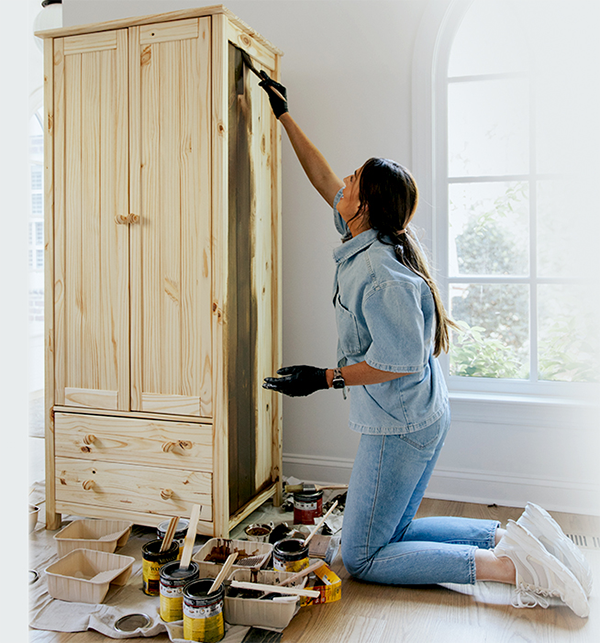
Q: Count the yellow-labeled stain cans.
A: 5